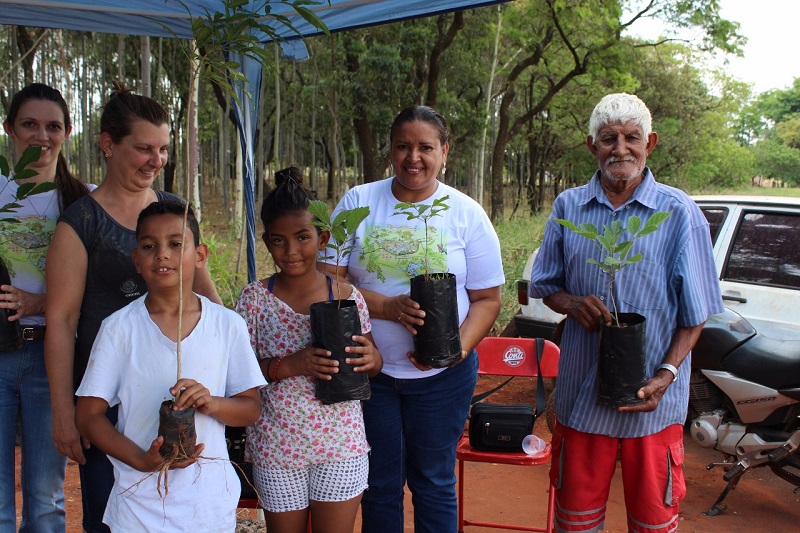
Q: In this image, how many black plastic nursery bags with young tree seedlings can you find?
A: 5